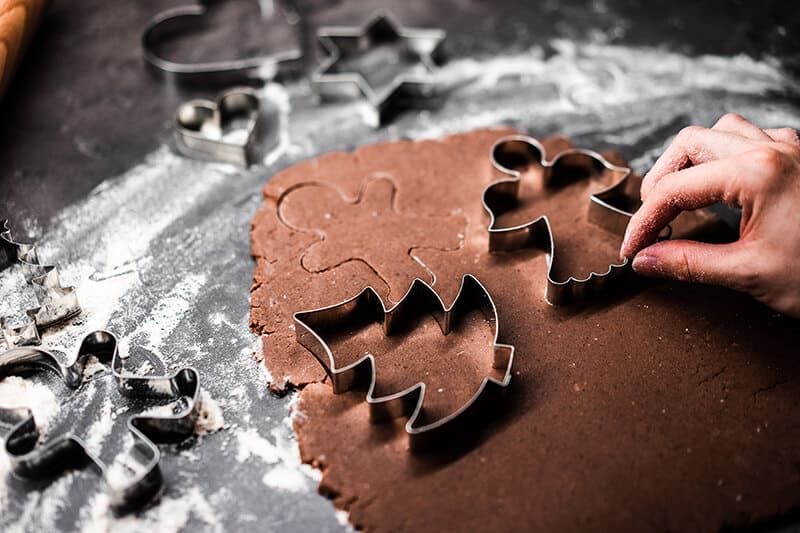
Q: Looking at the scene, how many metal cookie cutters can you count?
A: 7